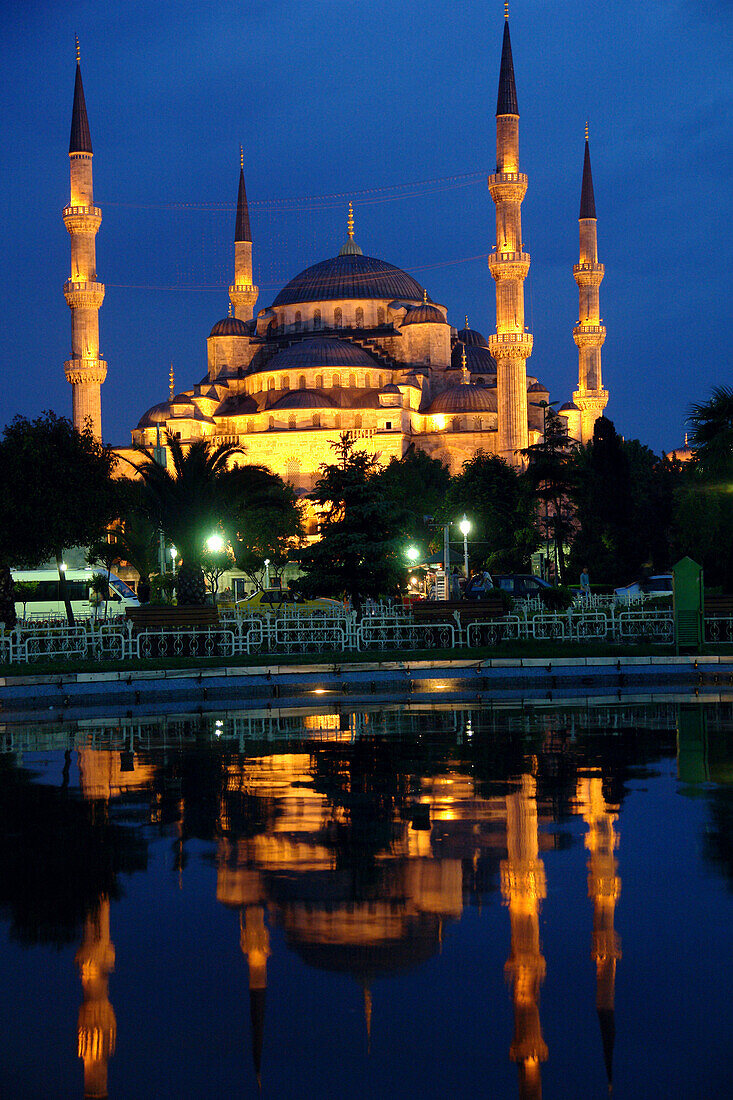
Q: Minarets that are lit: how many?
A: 4